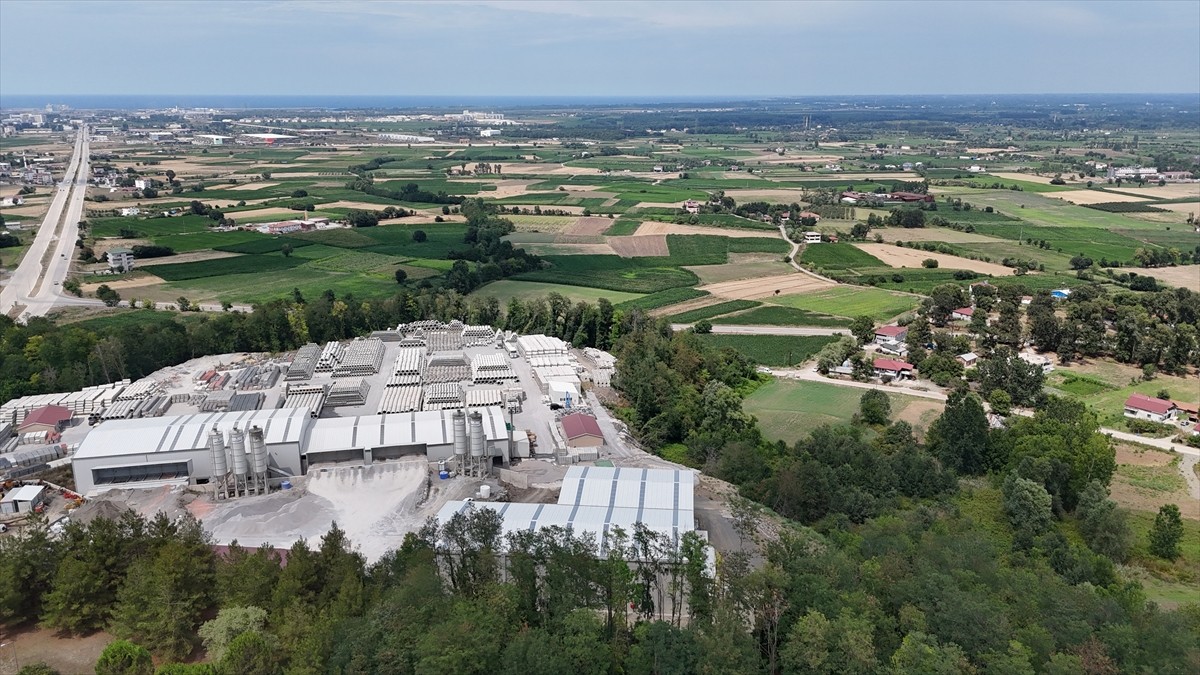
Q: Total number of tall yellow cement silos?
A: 0